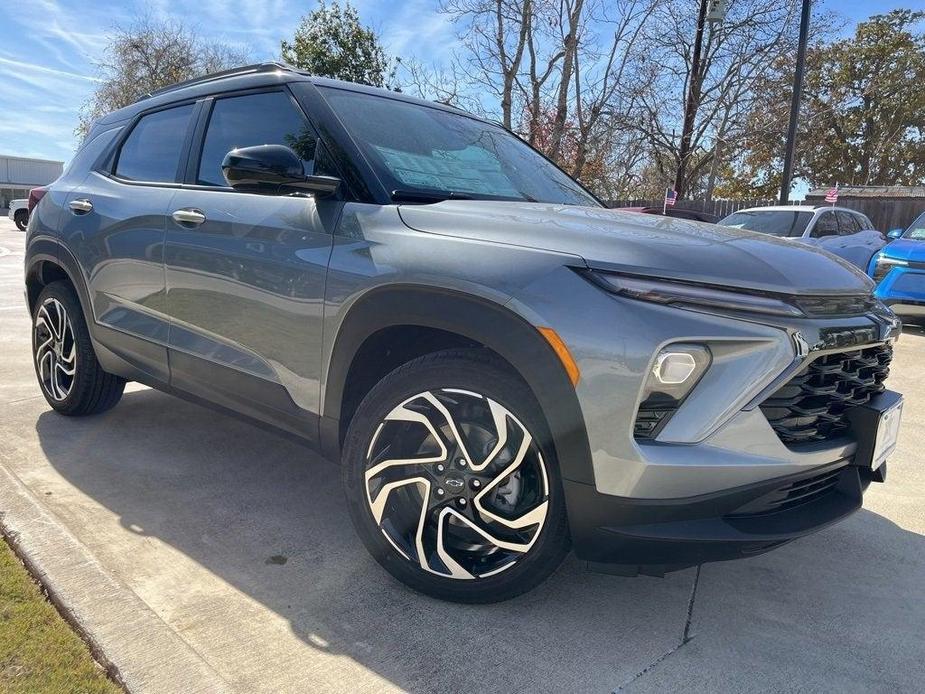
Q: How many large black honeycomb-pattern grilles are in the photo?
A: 1